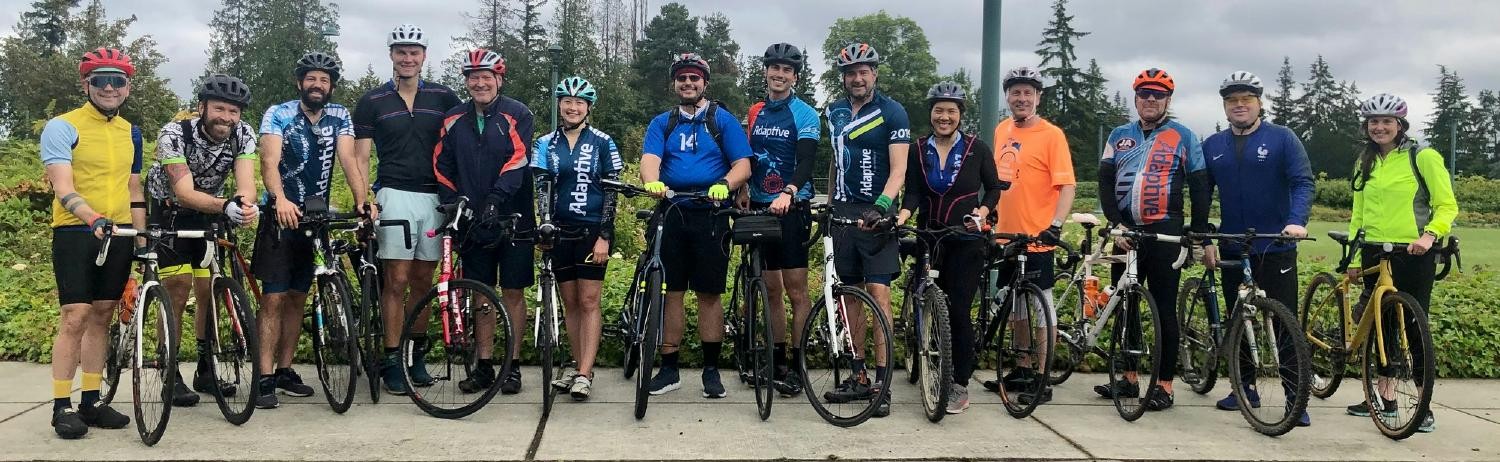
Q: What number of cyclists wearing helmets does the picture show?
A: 14